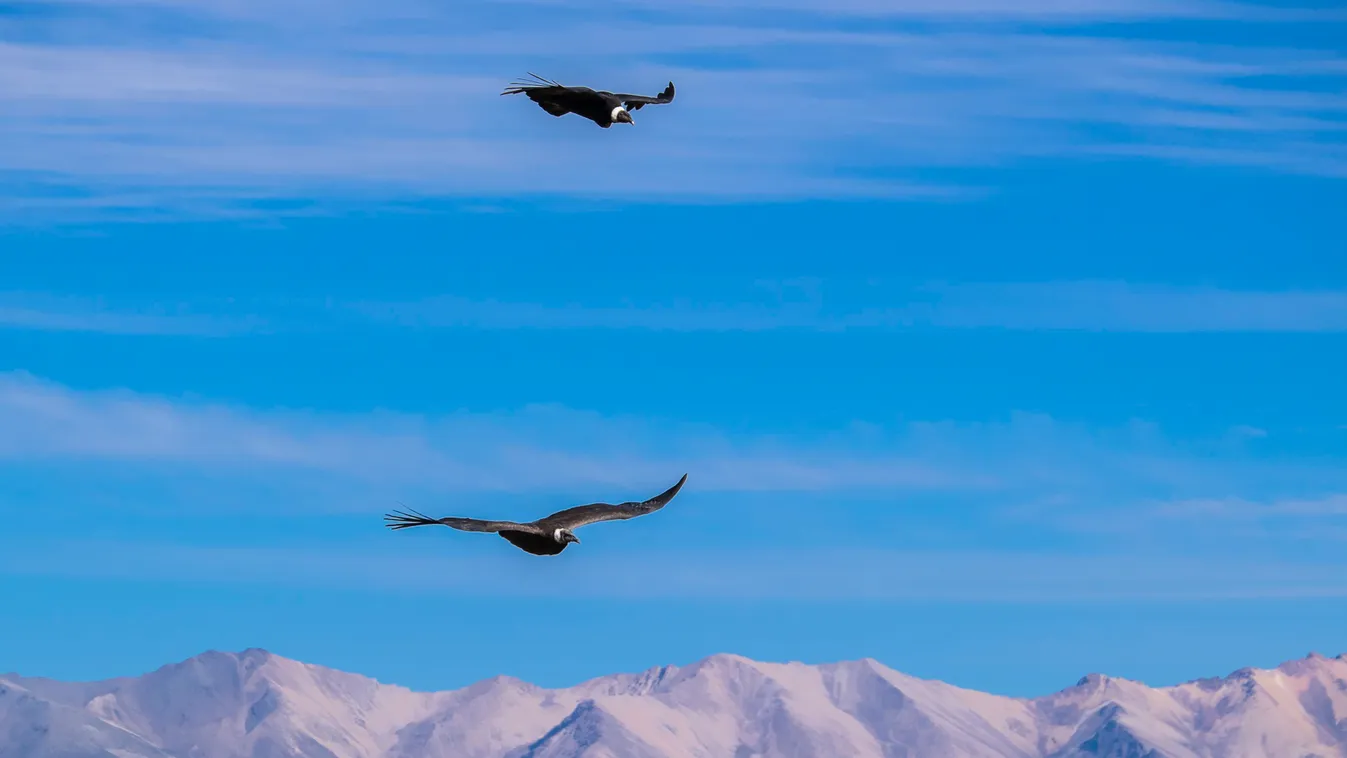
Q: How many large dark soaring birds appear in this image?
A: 2